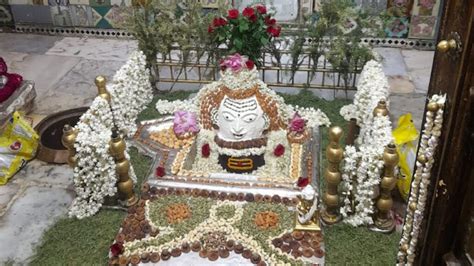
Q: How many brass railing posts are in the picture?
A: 6